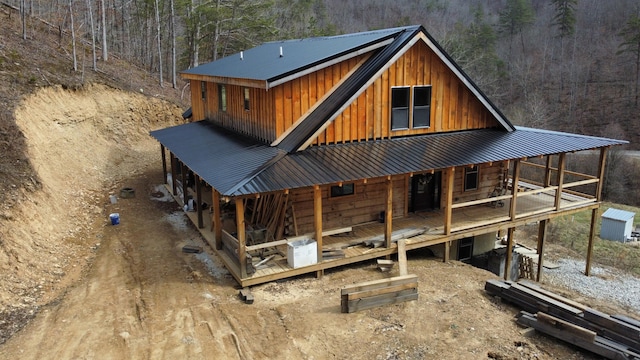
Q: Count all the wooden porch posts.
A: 13